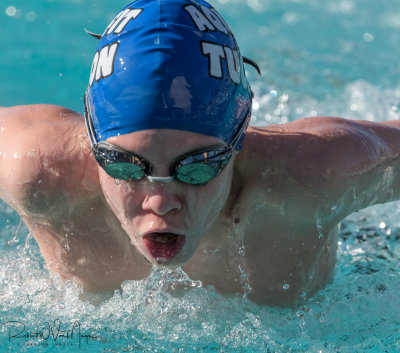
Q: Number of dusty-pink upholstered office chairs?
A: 0